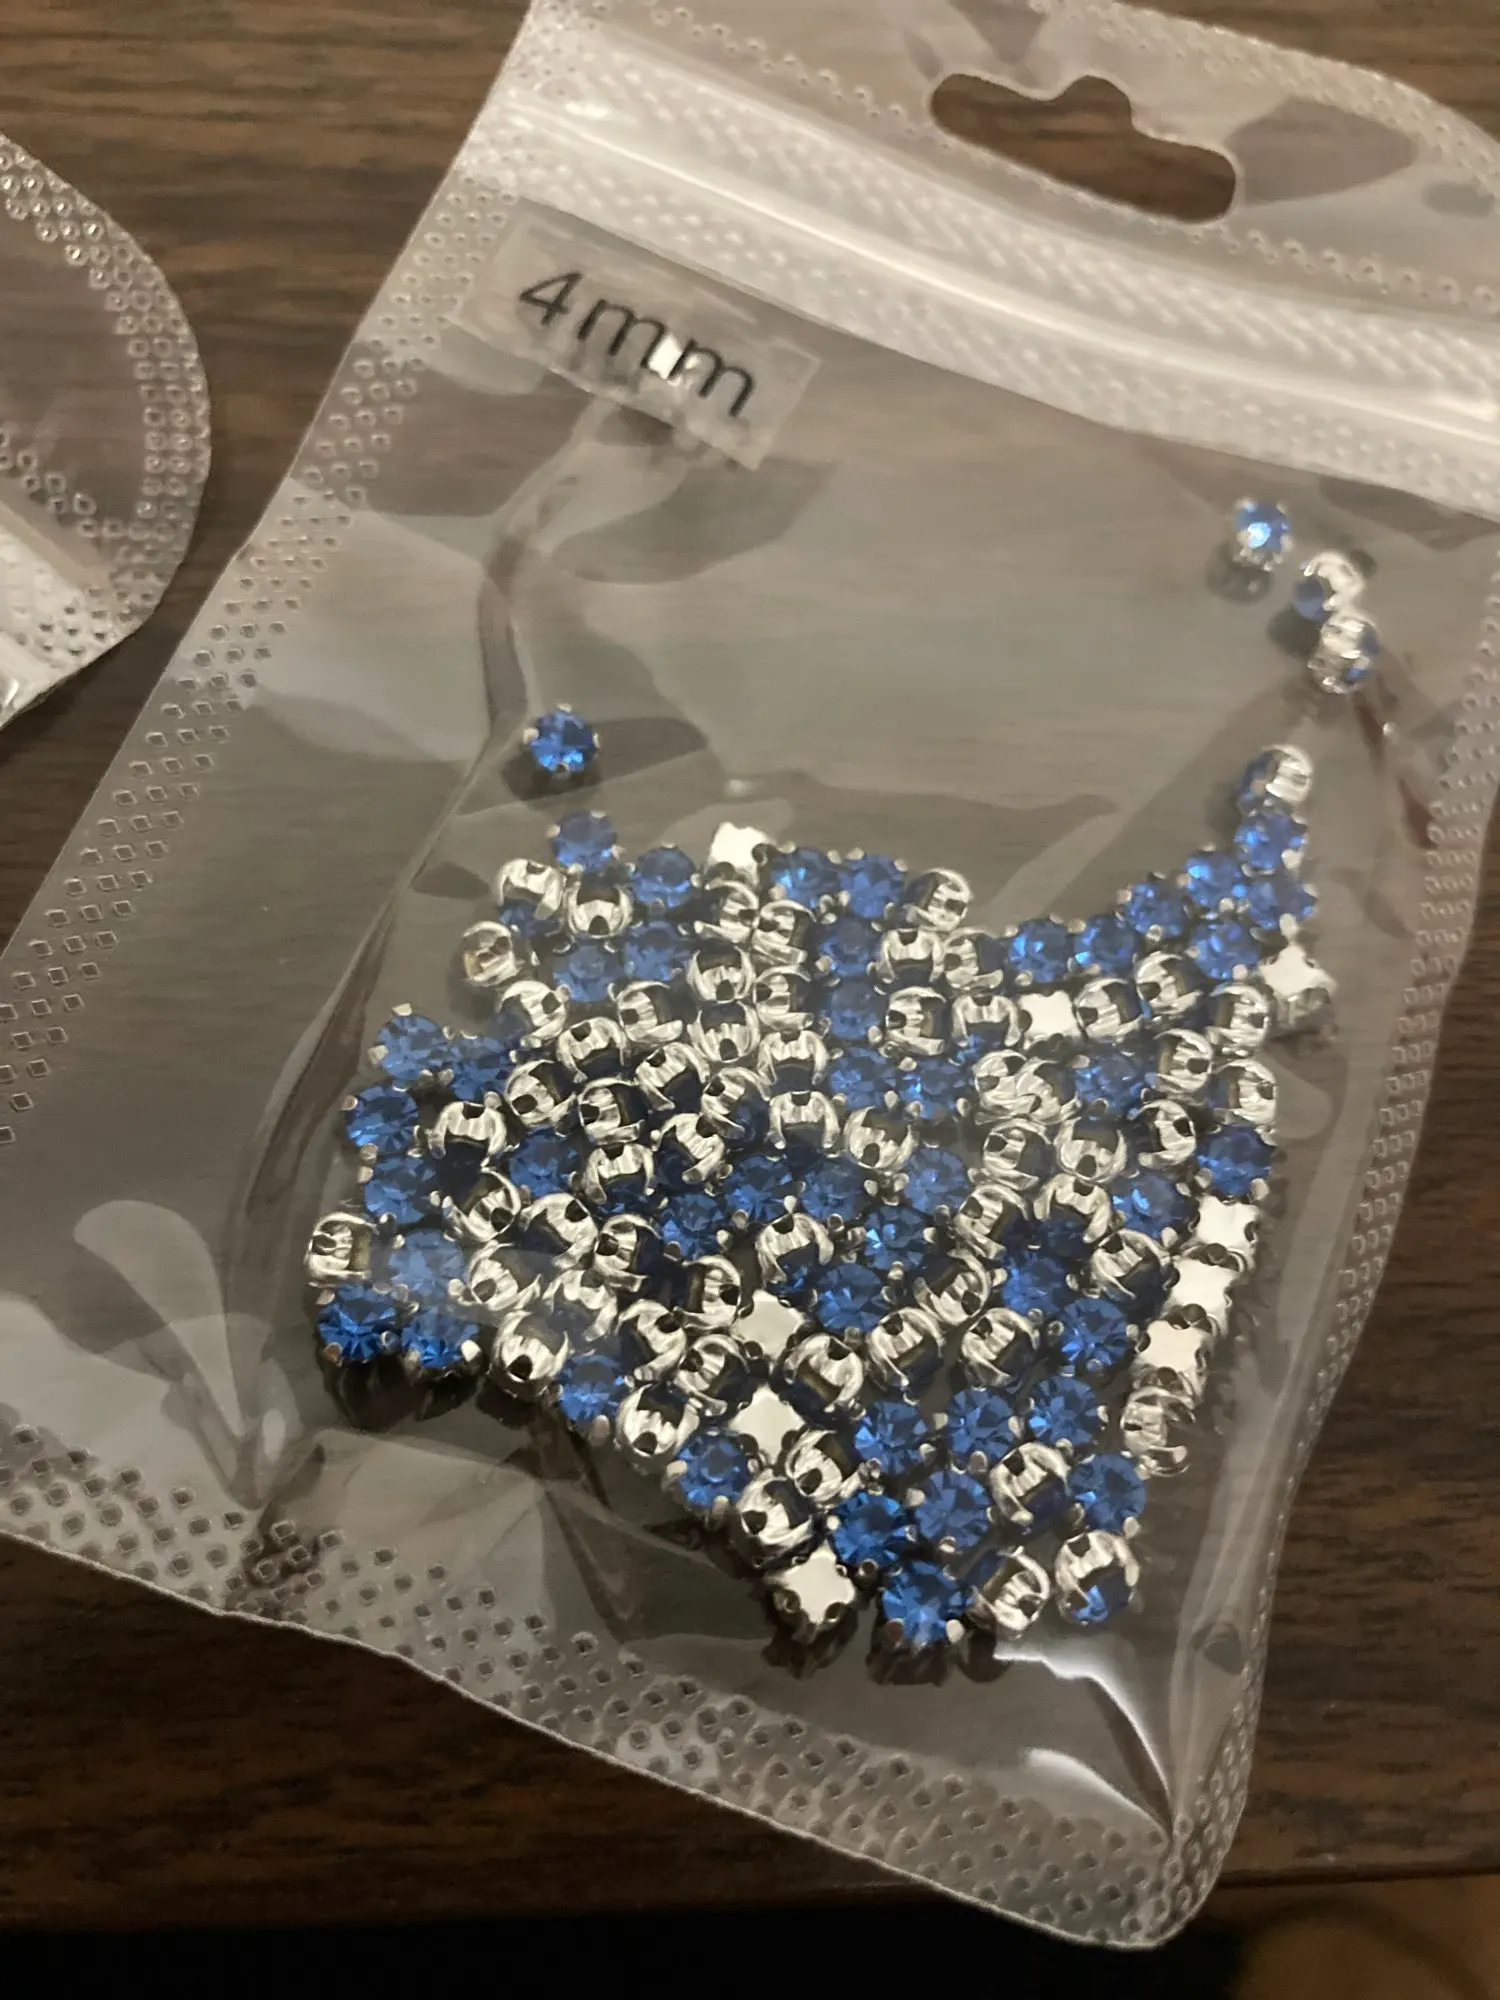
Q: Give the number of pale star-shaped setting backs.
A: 9